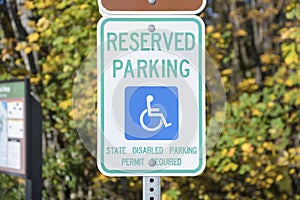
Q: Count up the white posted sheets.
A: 3